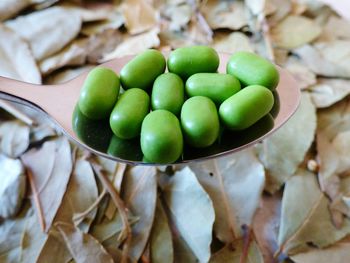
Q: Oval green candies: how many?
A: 10